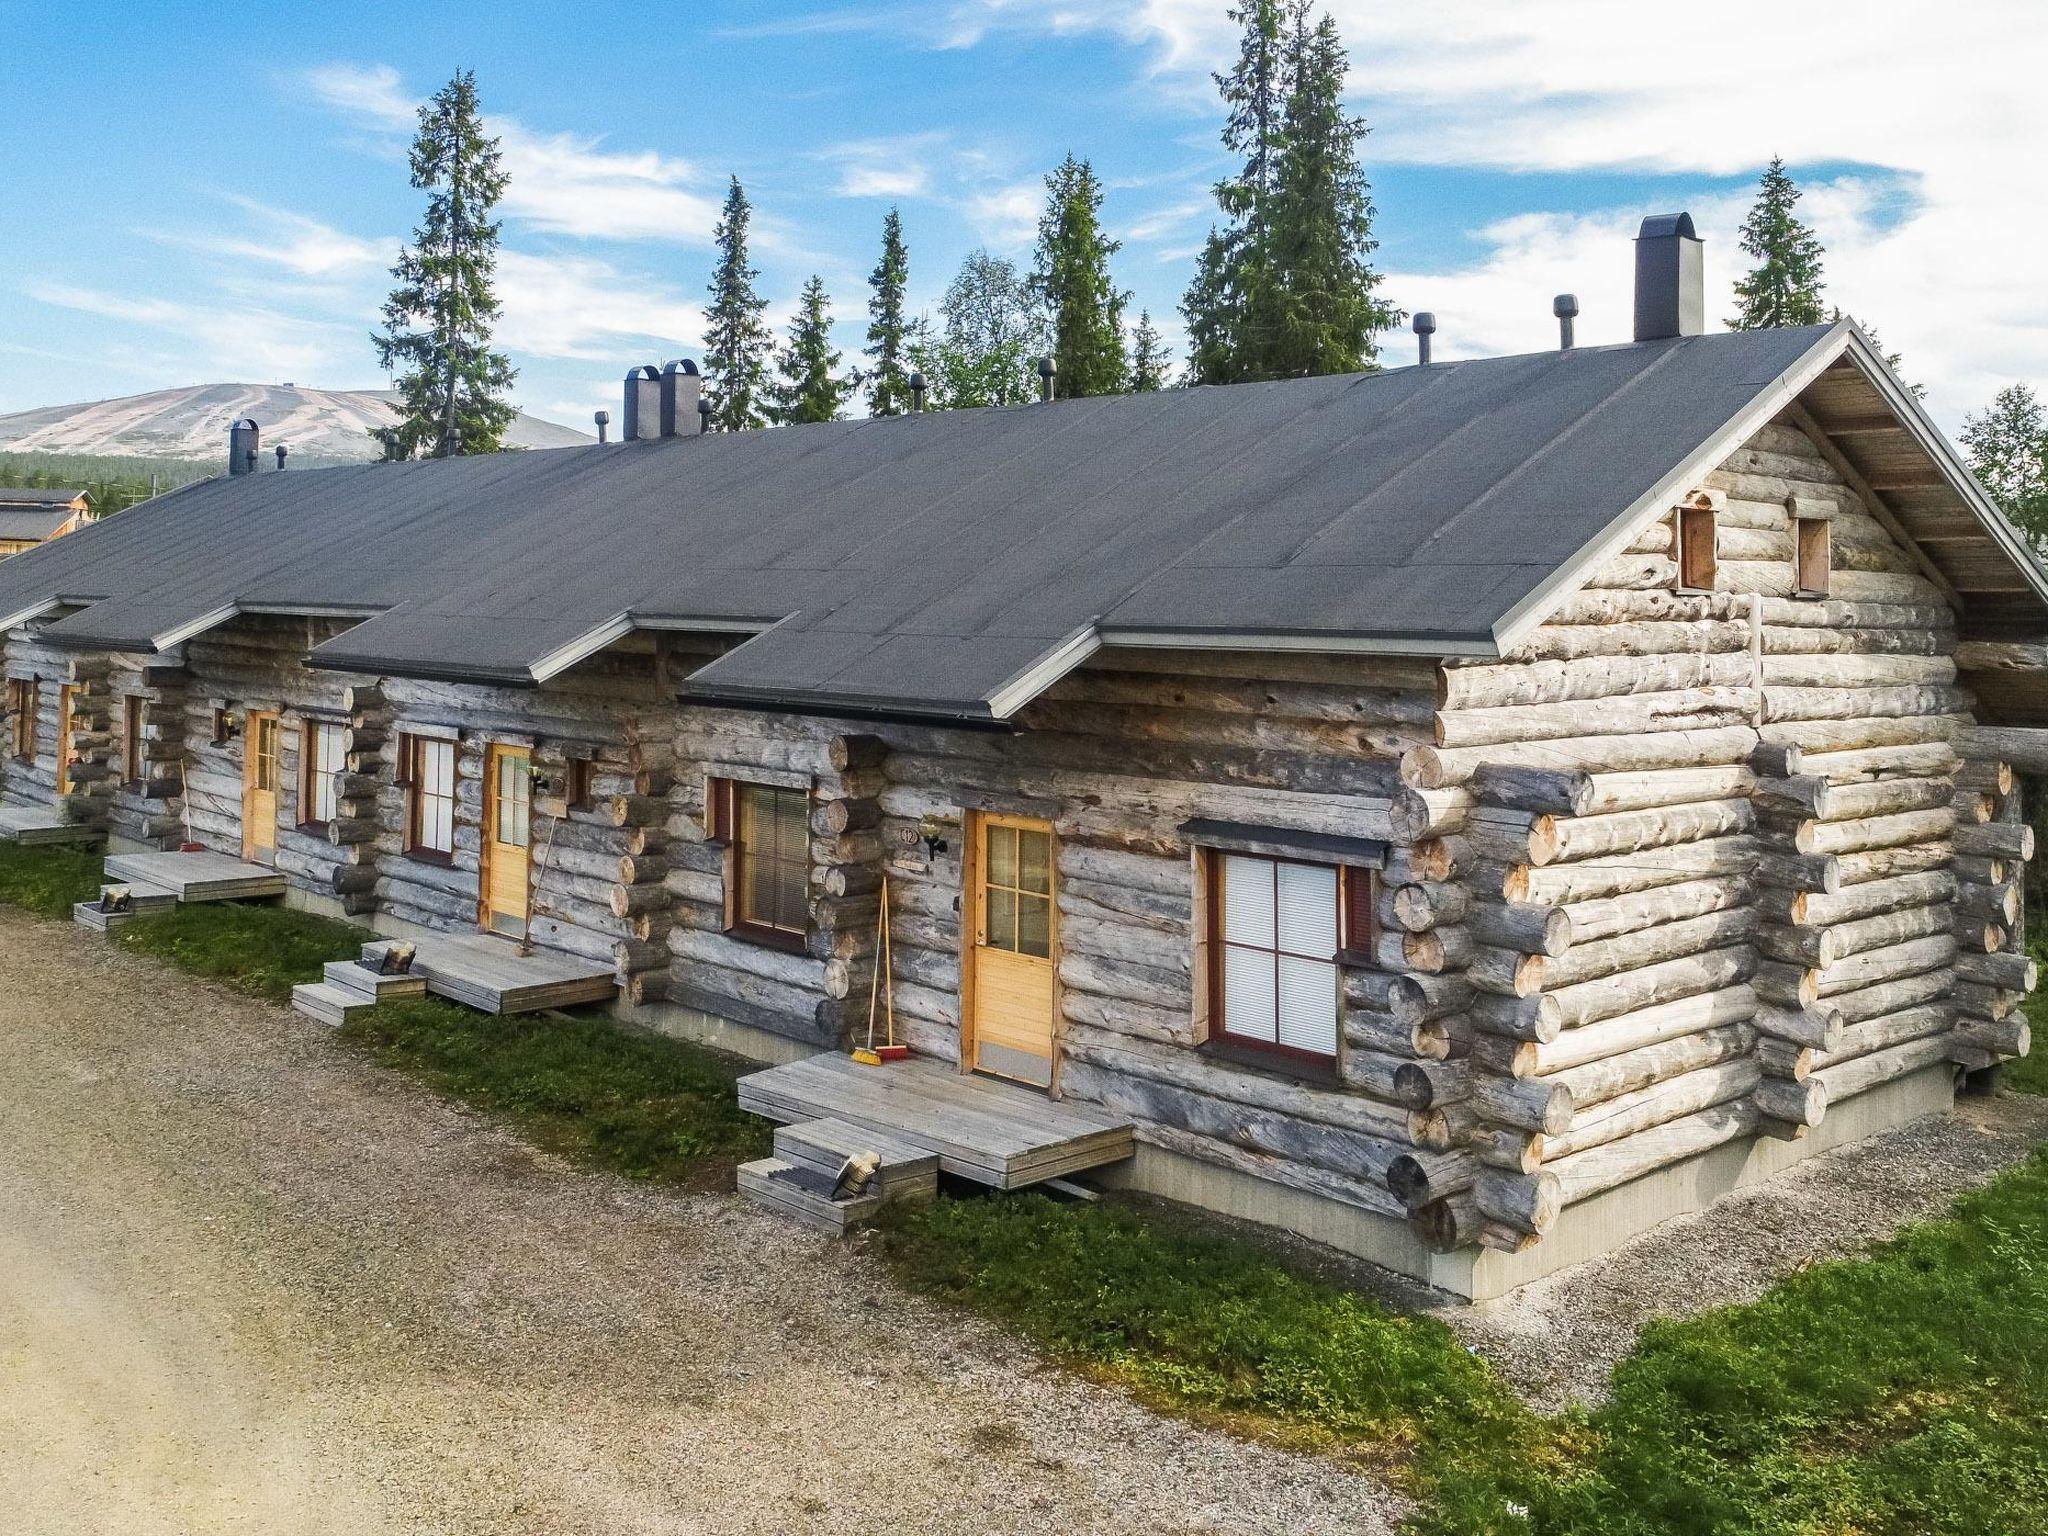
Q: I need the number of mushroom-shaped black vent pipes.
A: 10